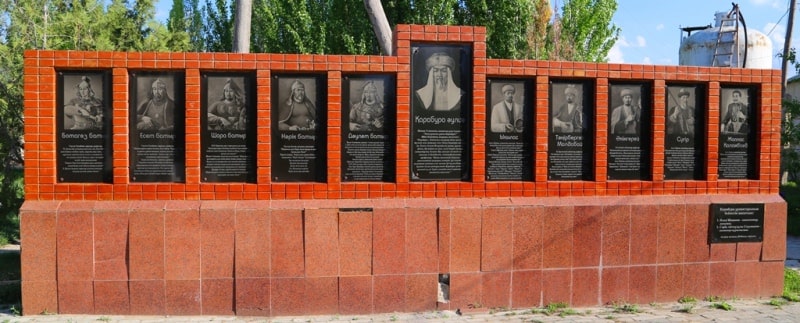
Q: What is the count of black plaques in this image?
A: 12